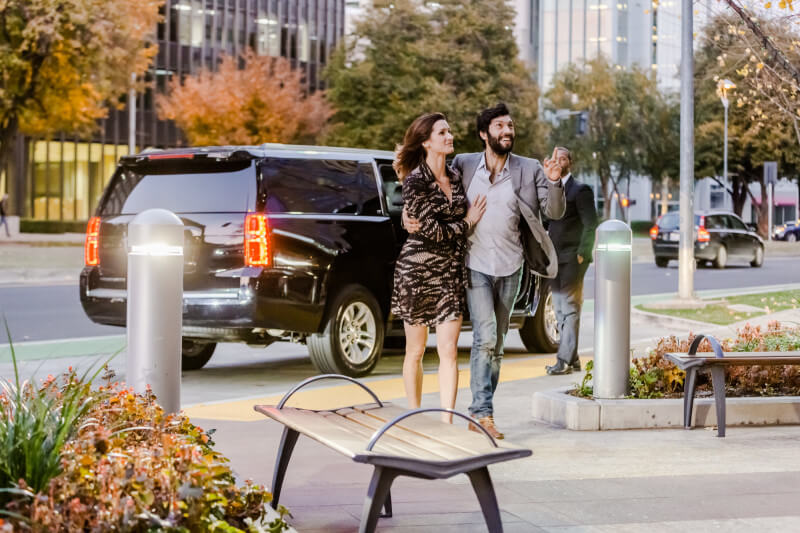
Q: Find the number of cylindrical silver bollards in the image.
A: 2